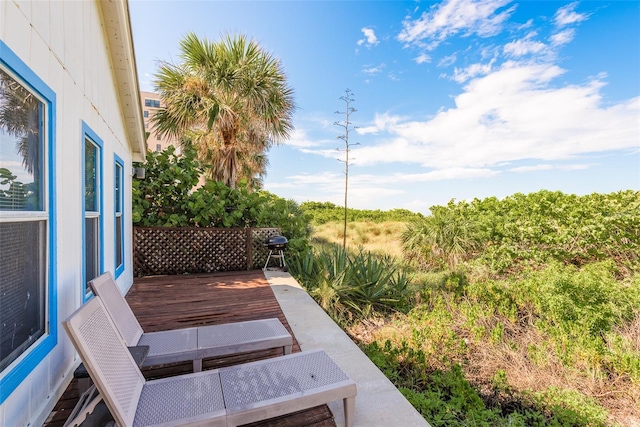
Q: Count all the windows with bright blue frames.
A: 3